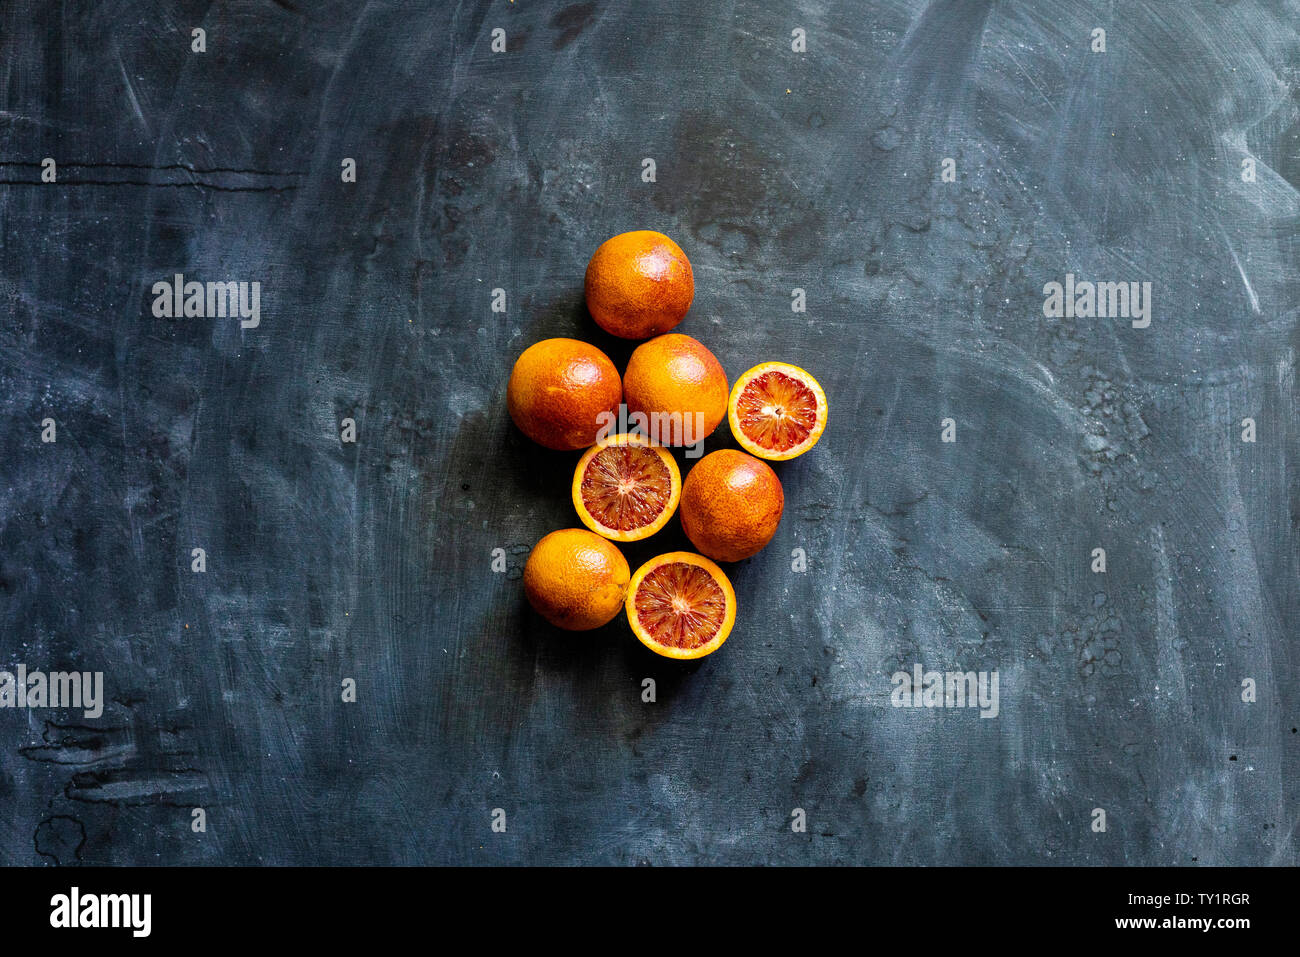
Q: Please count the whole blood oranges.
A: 5